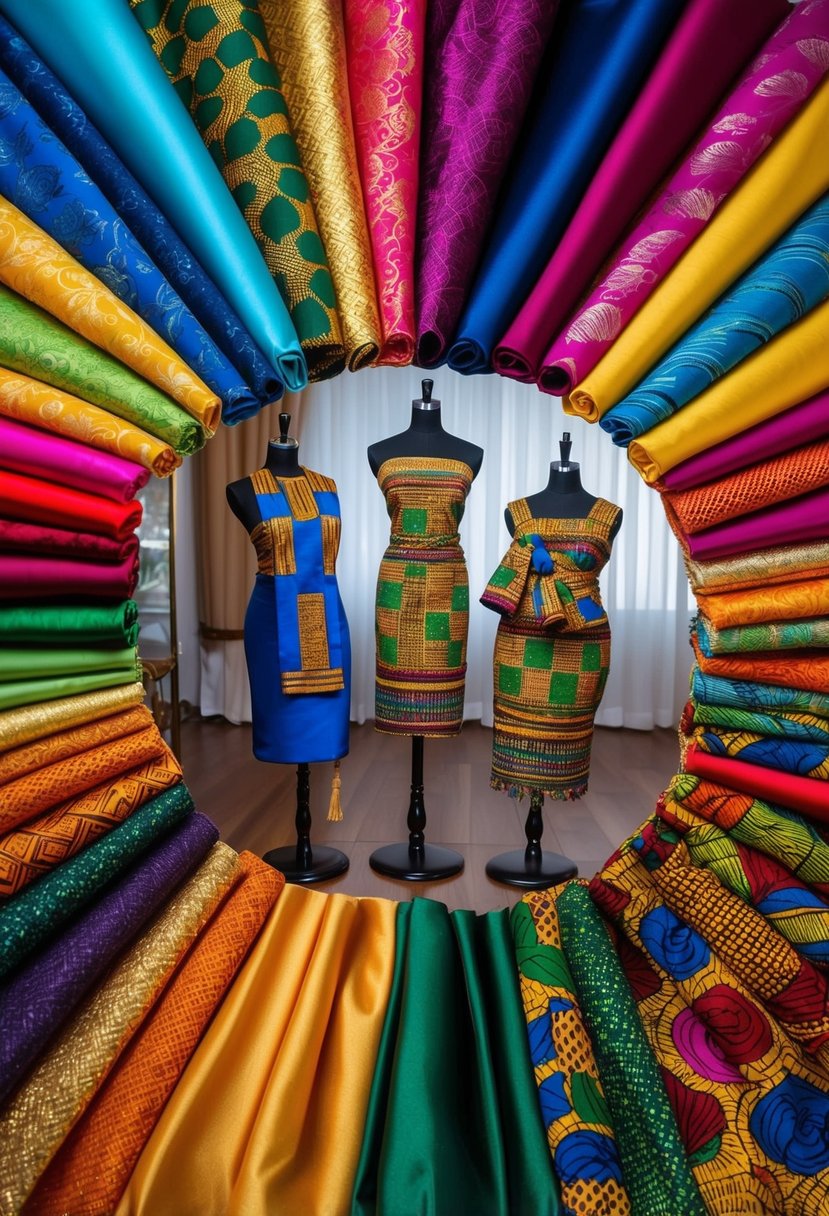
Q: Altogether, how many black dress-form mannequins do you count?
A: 3